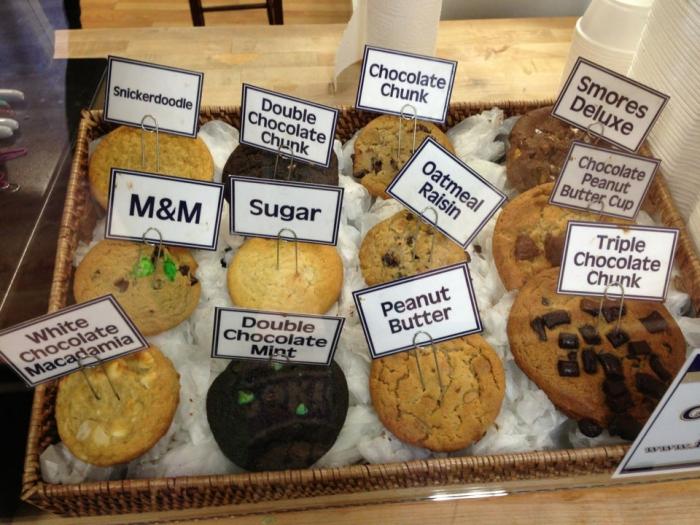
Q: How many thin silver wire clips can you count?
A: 12